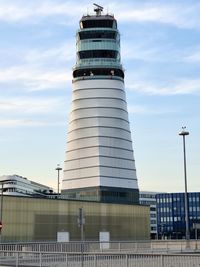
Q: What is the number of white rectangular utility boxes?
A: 2